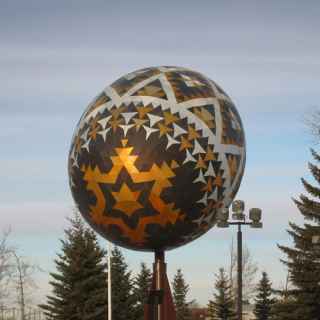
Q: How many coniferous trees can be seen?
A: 7